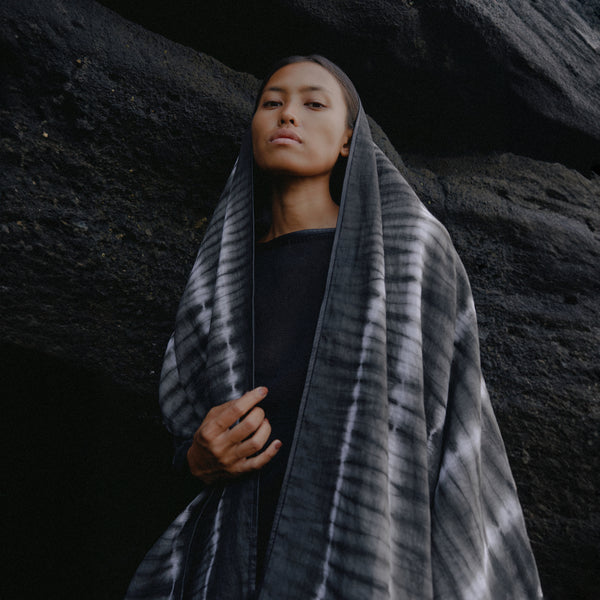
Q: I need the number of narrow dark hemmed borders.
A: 2